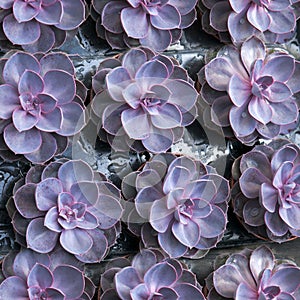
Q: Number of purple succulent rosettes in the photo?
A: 12